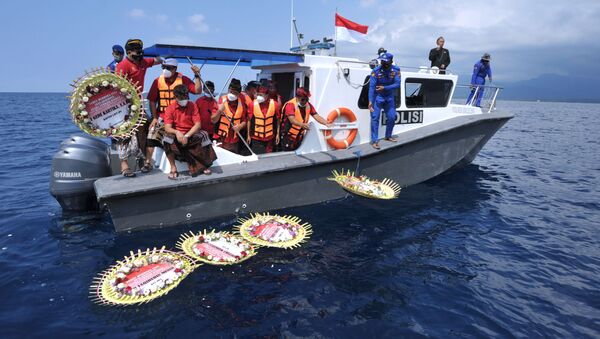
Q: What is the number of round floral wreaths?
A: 5